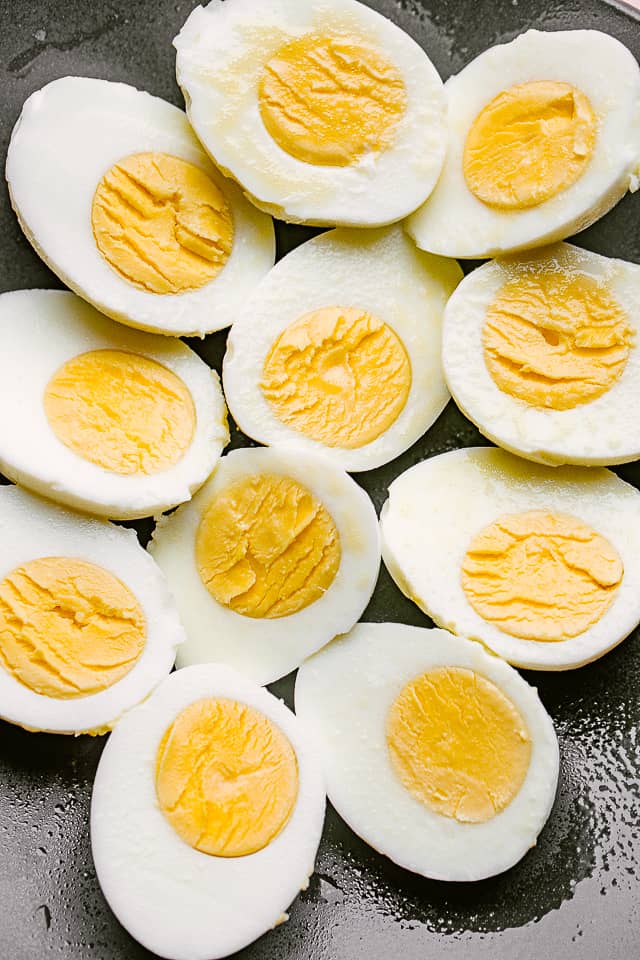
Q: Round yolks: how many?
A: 11